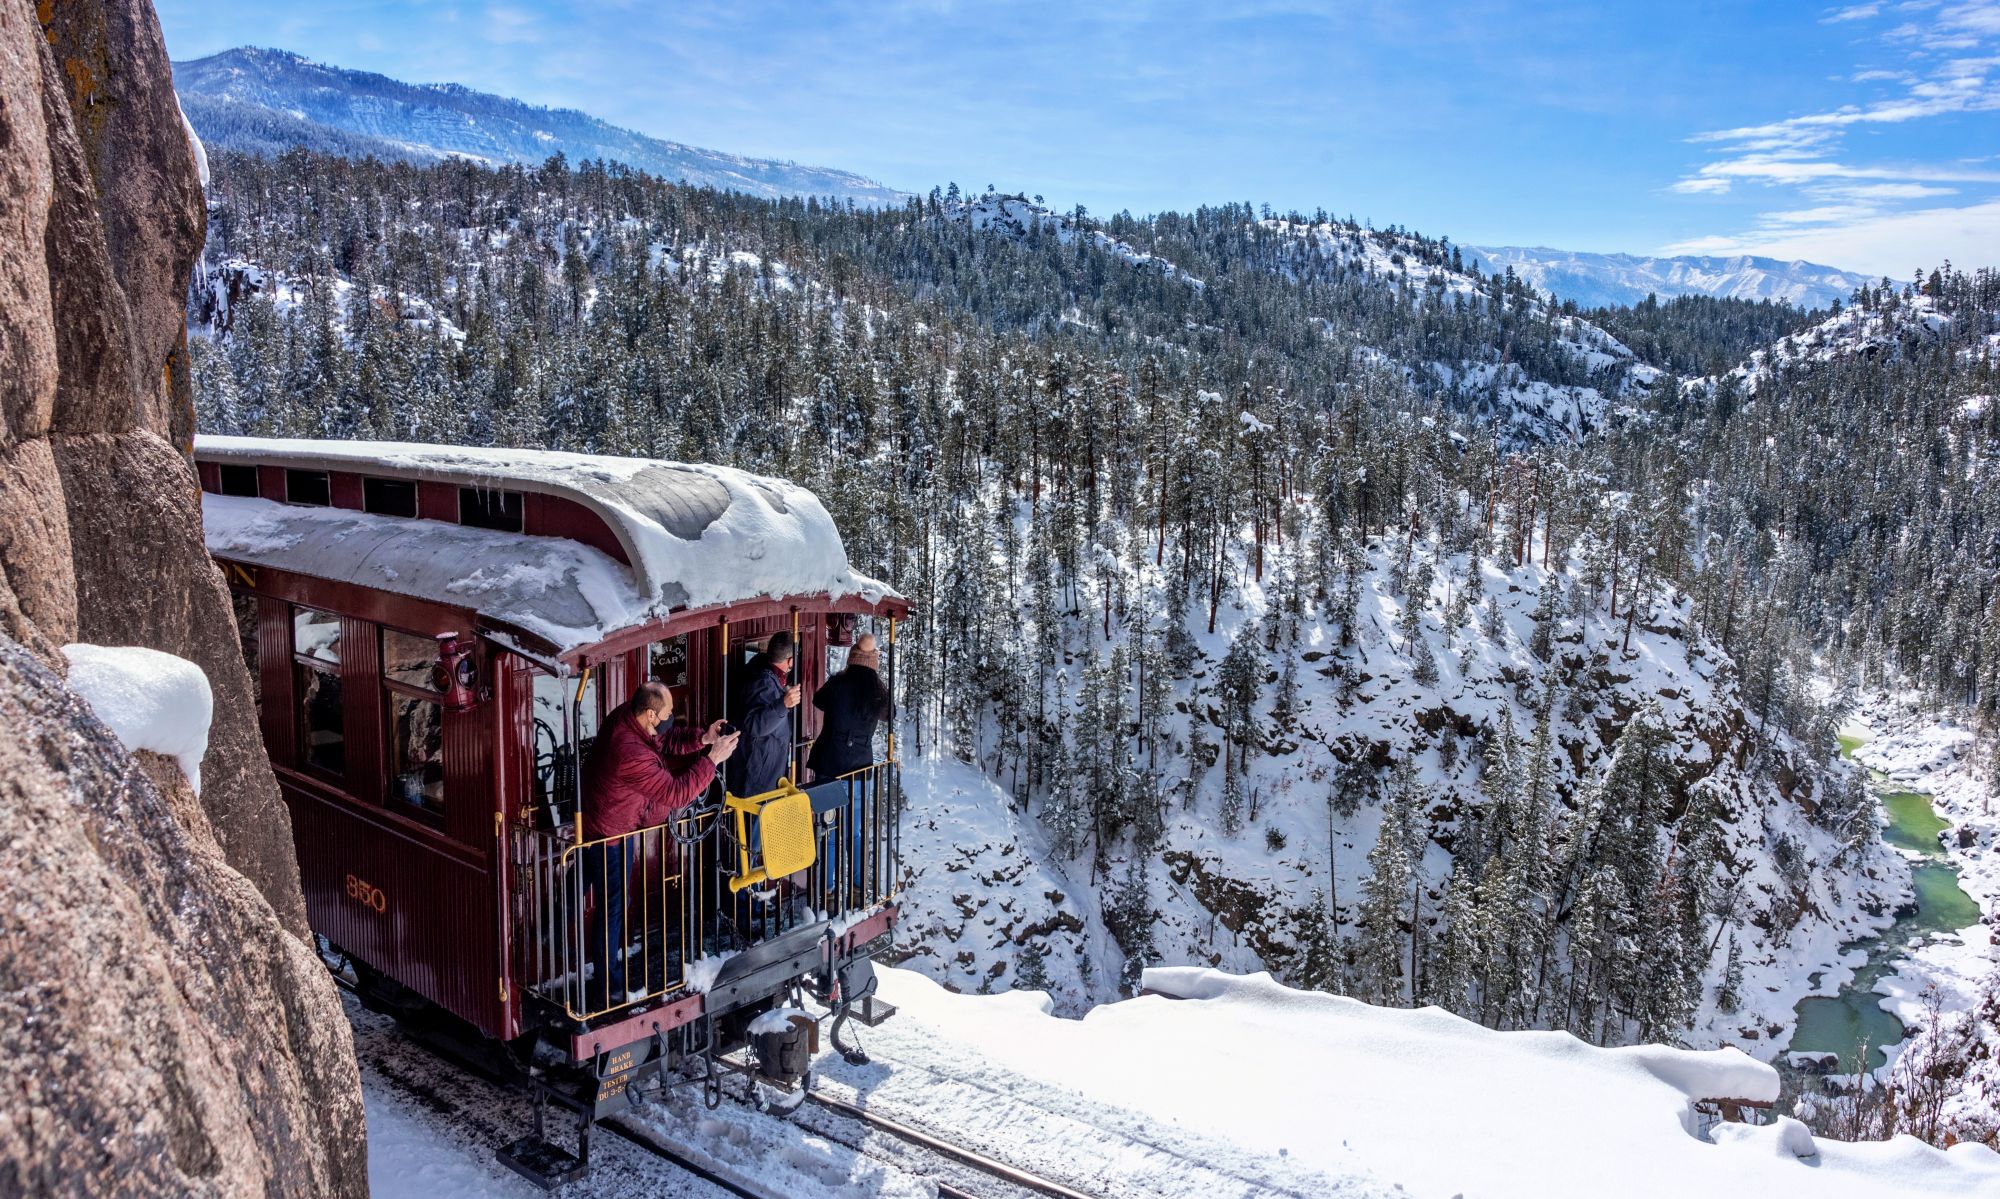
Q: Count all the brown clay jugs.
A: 0